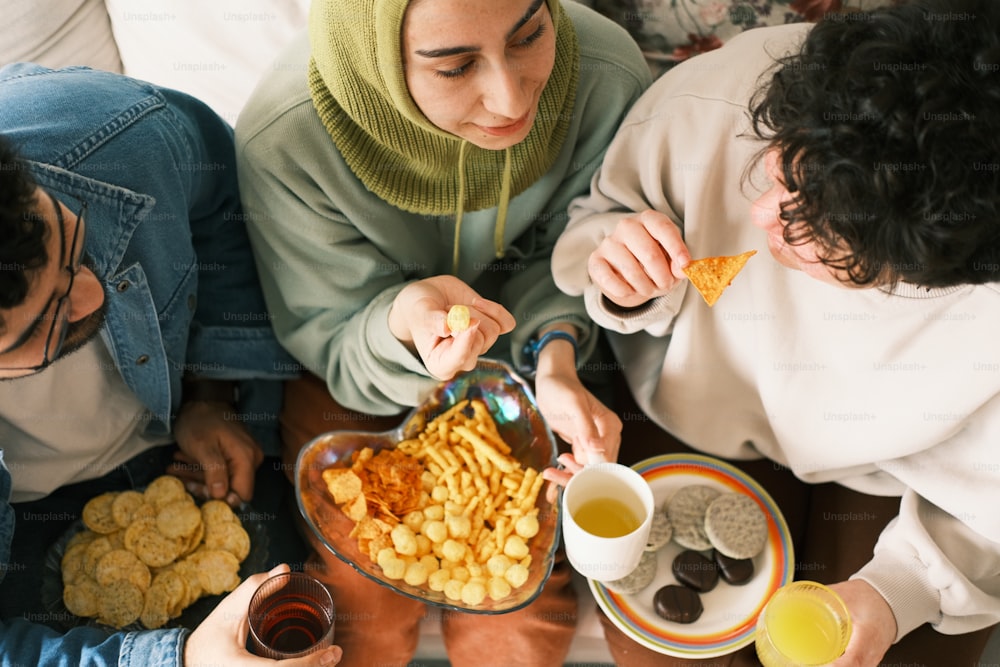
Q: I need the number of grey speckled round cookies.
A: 4